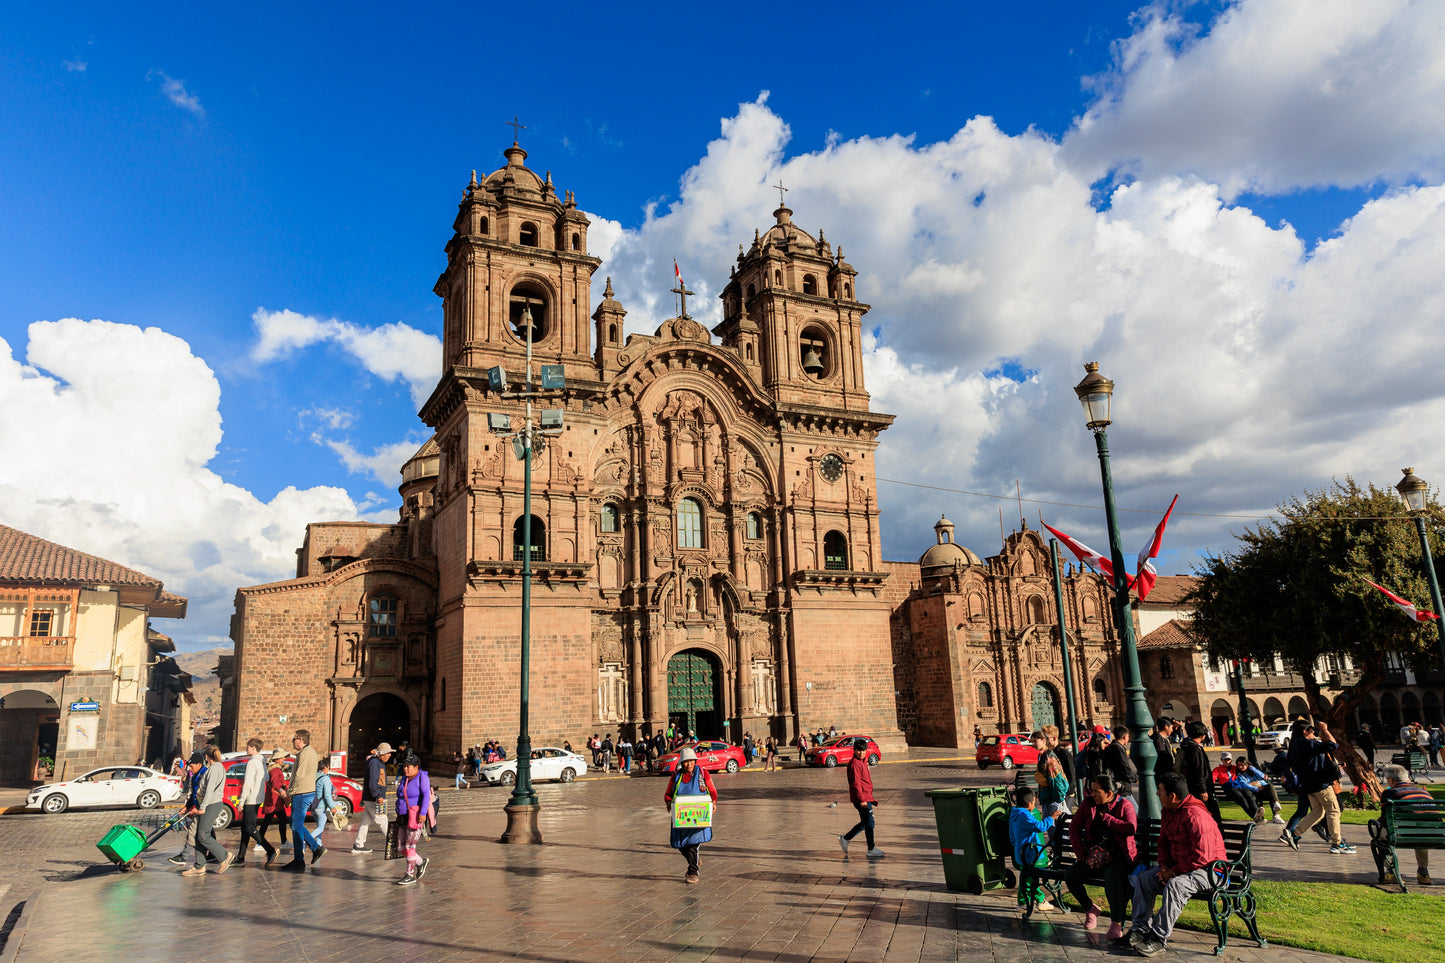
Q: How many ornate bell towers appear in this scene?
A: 2